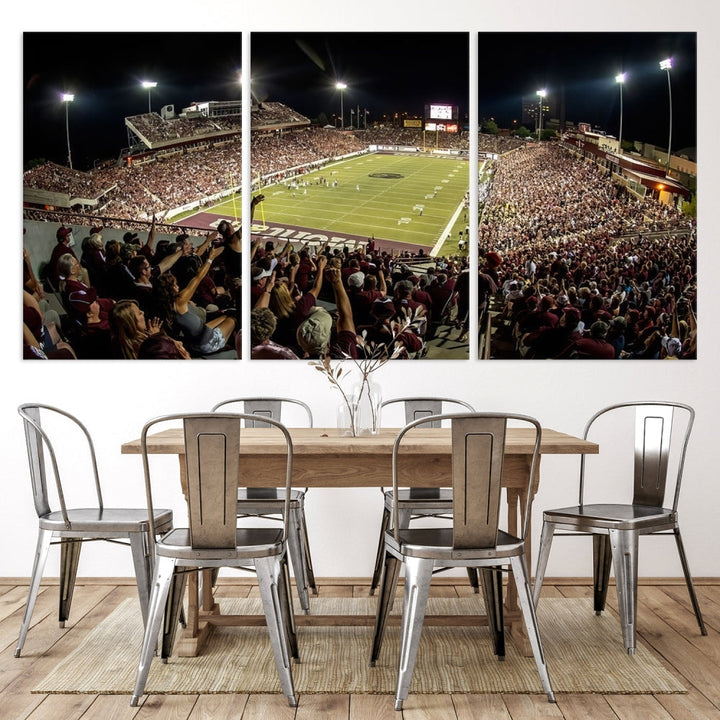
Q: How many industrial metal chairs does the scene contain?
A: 6